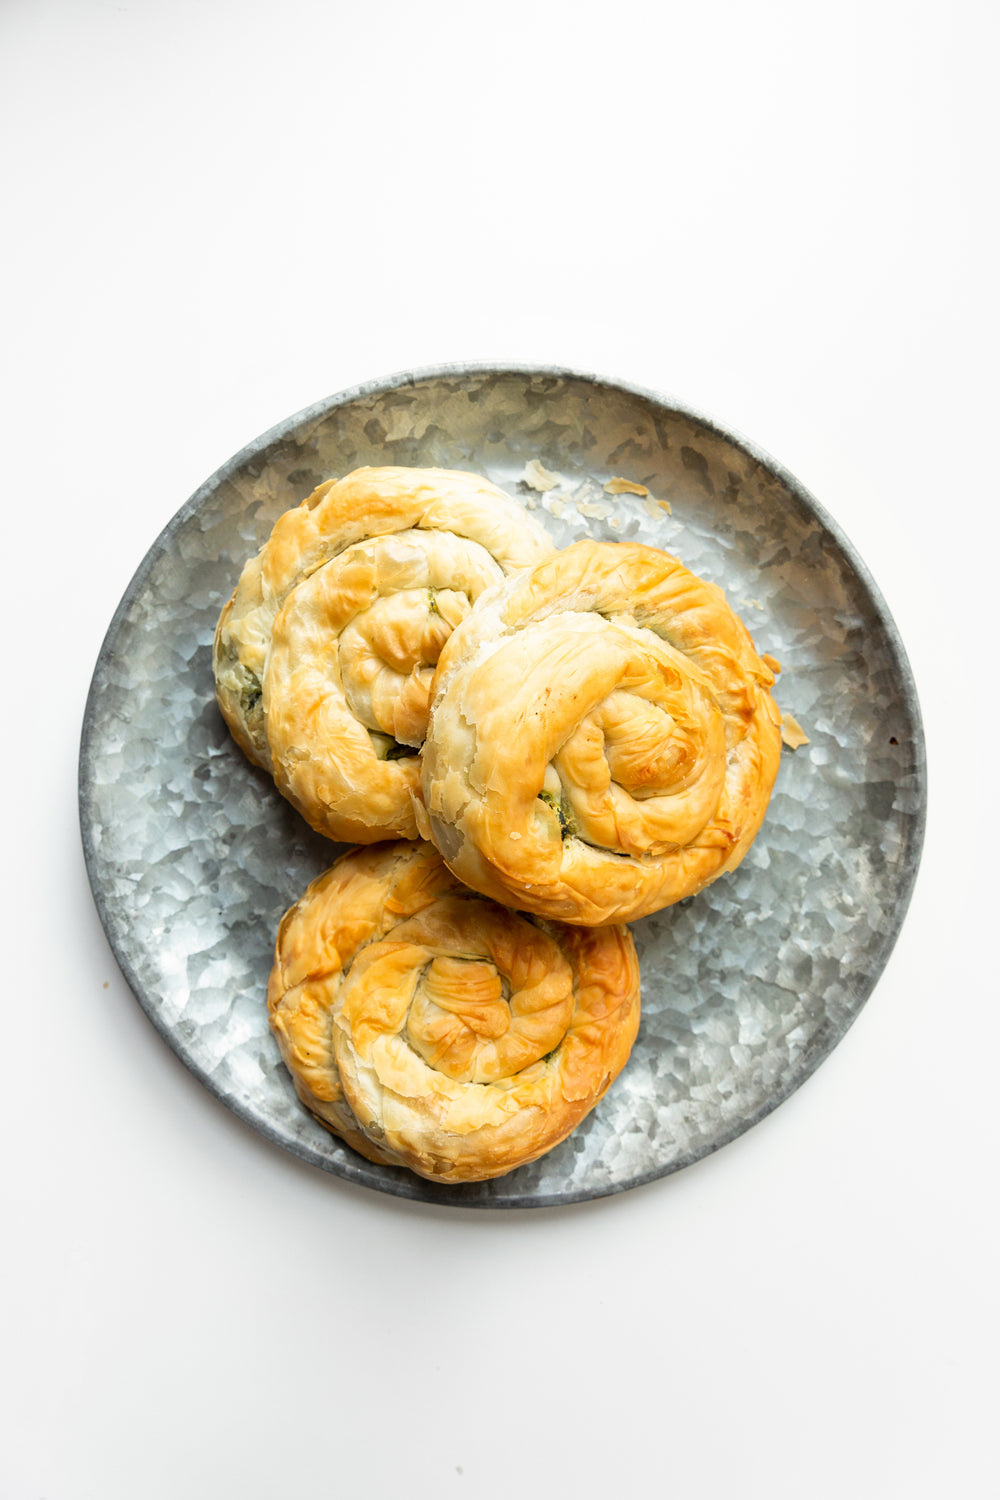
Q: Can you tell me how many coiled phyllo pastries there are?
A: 3